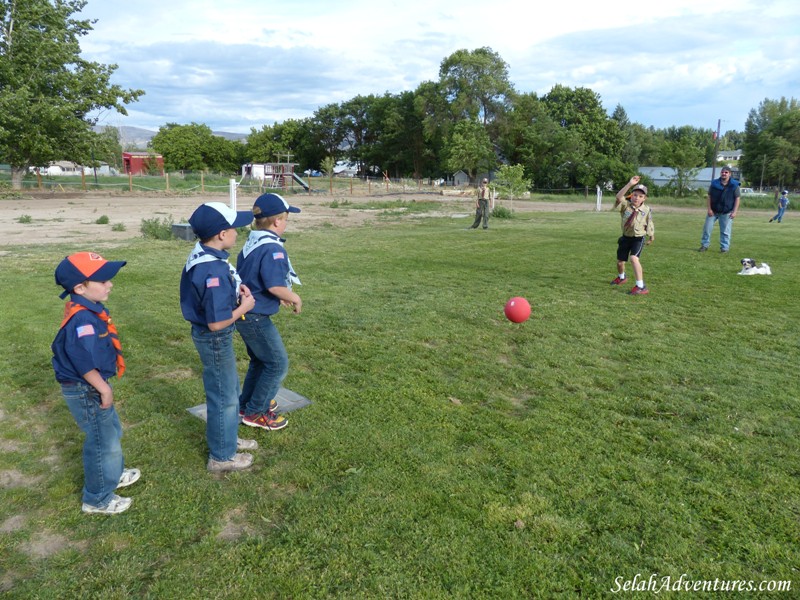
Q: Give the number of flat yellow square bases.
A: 0